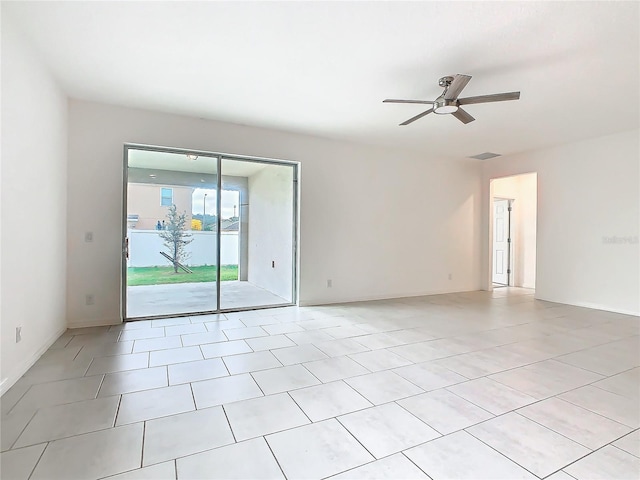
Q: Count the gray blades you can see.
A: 5